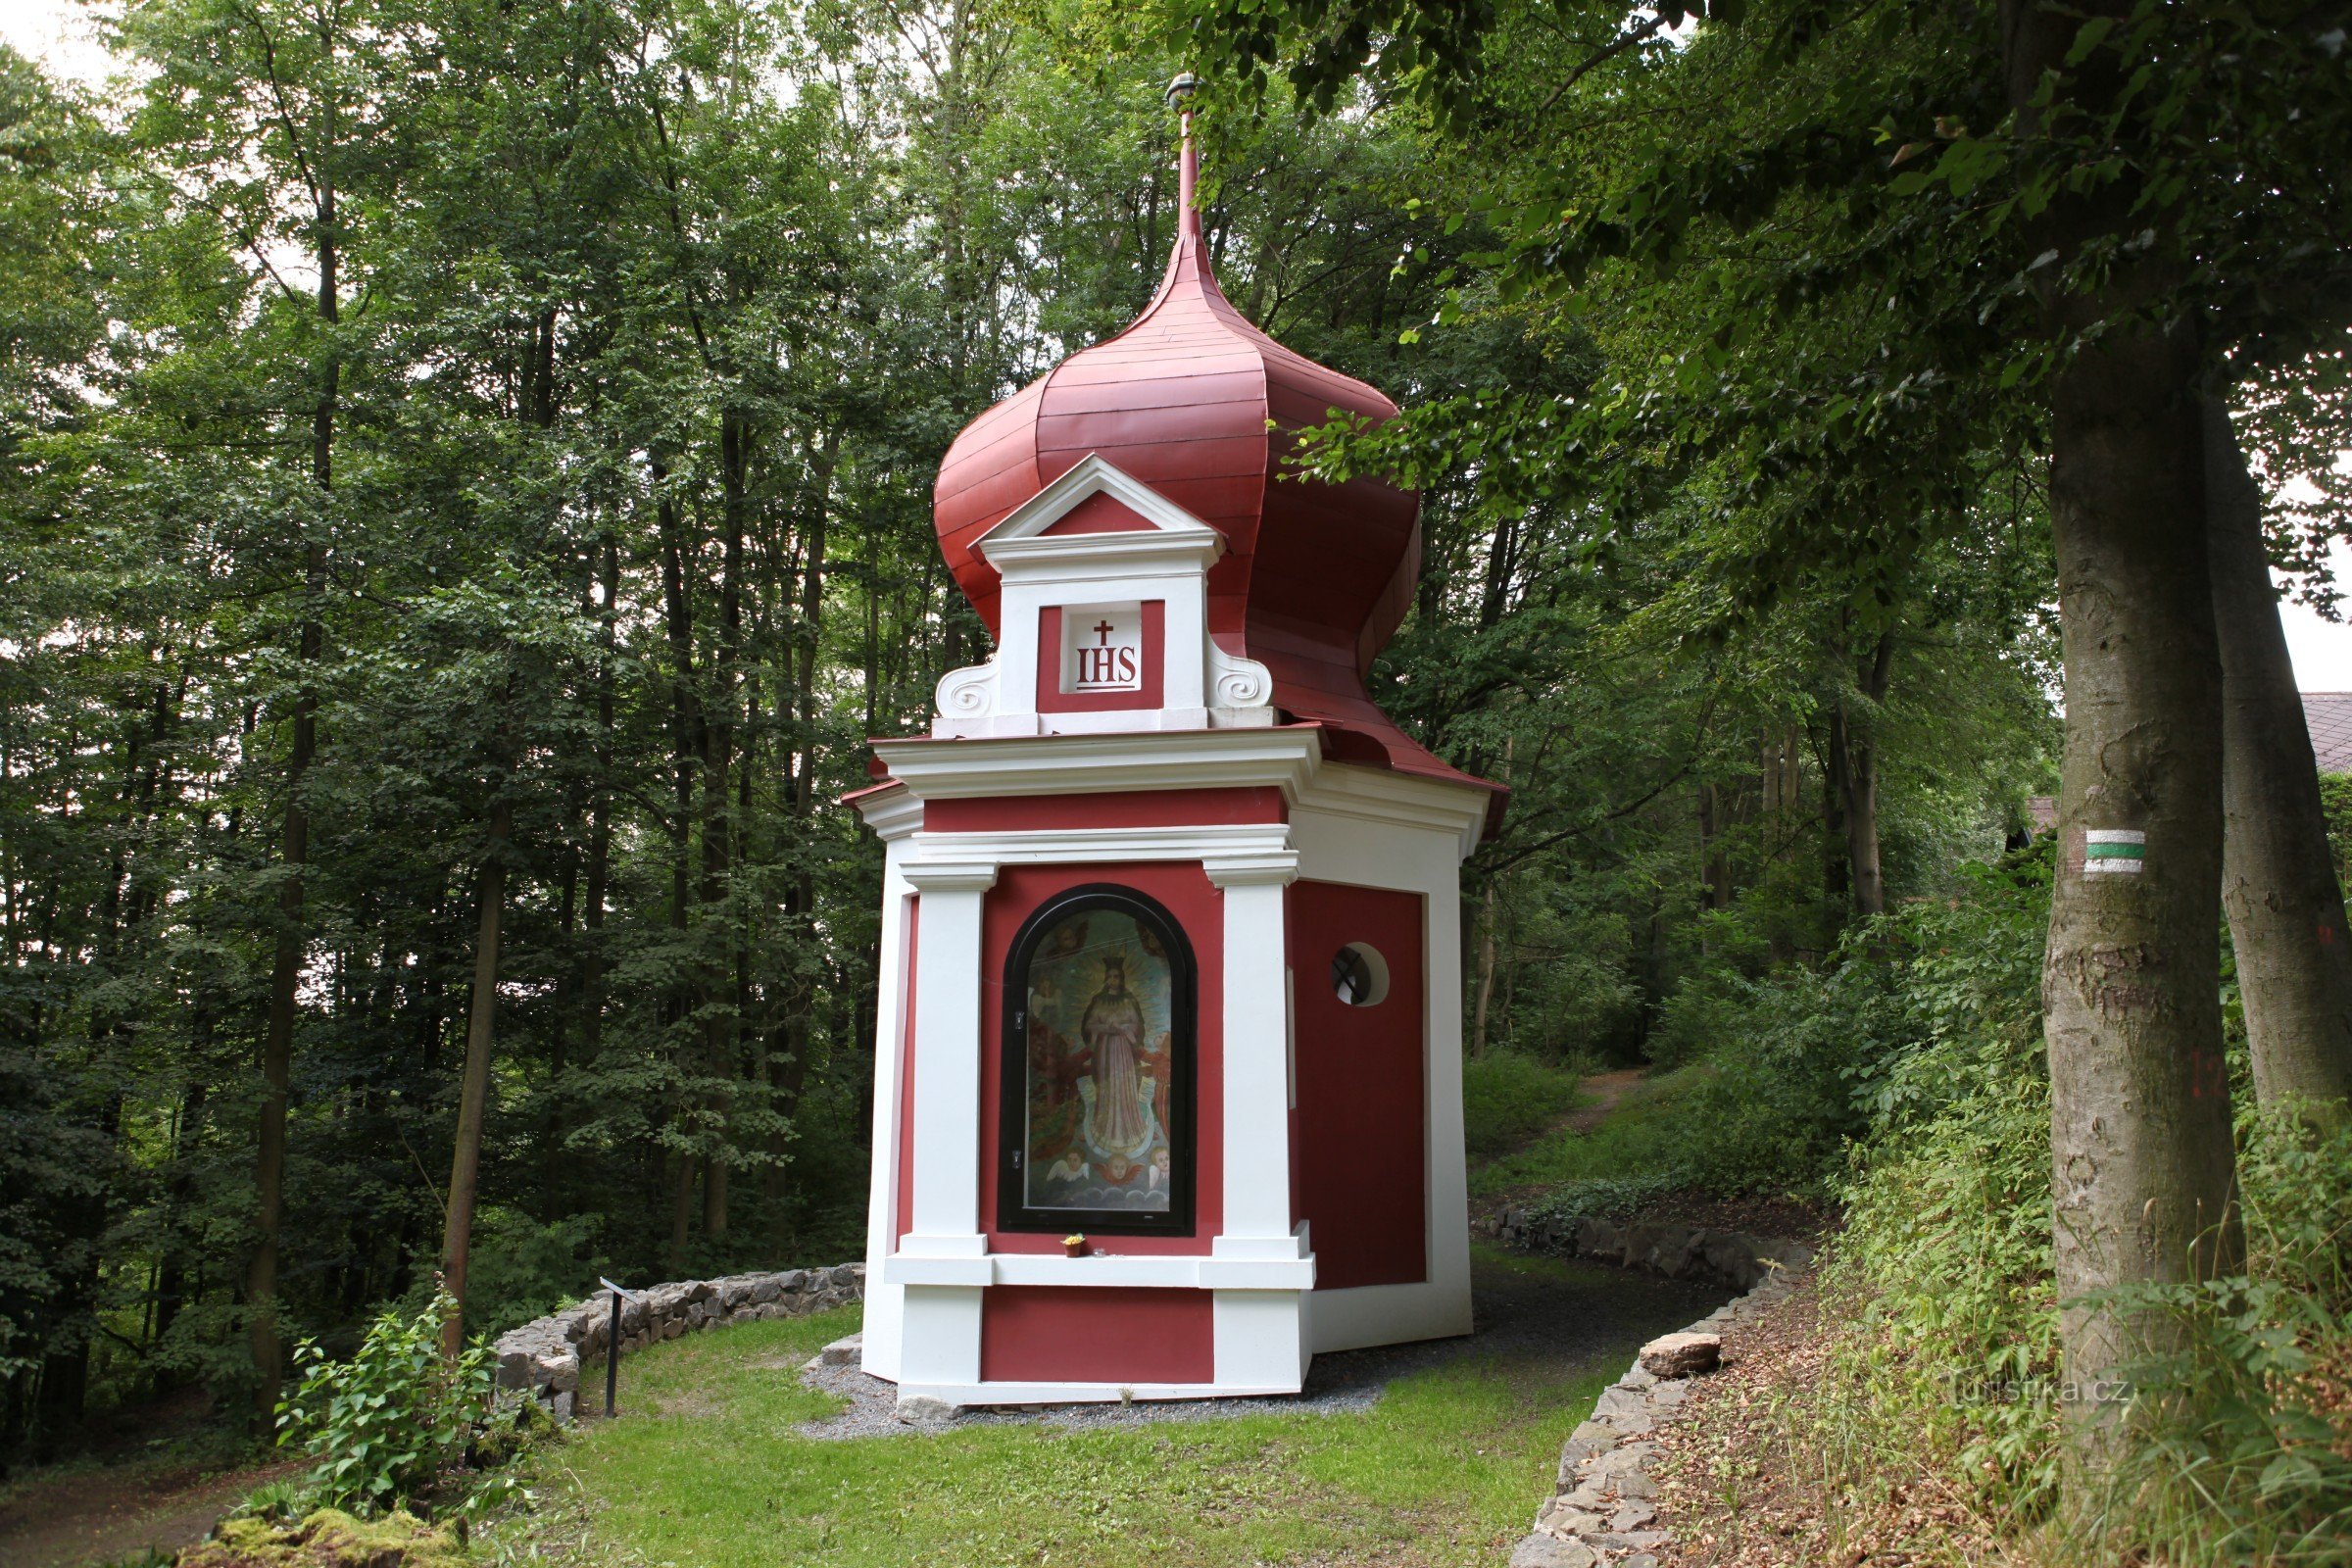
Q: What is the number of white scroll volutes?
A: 2